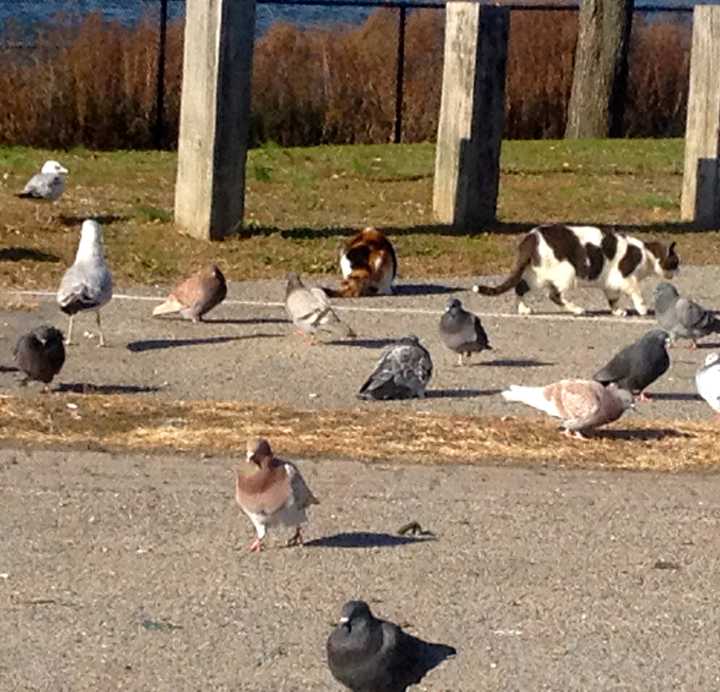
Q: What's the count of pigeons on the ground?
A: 11